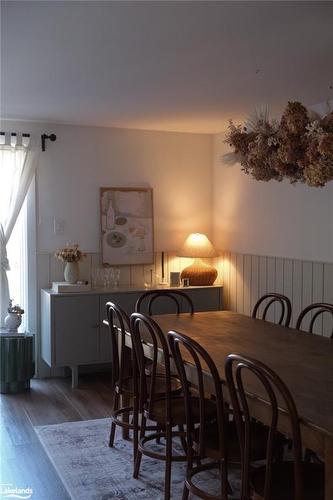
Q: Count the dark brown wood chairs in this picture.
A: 7